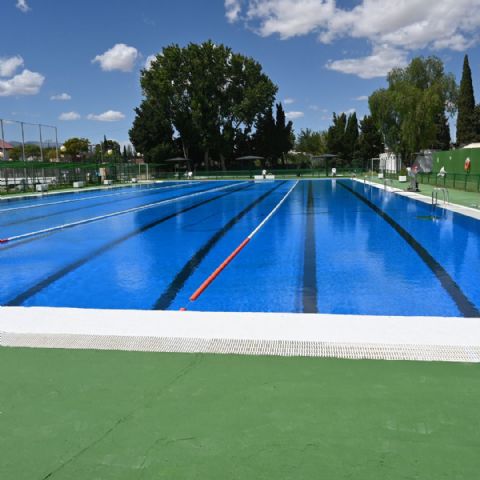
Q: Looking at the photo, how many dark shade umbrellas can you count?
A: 3